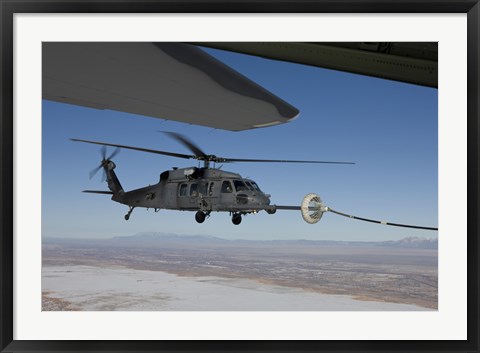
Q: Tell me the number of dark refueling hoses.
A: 1